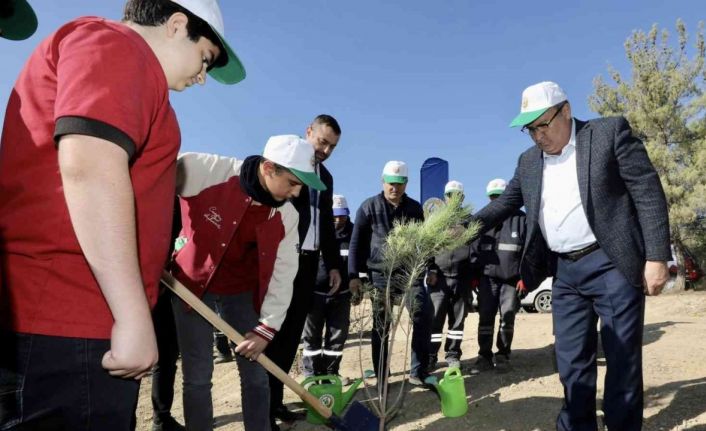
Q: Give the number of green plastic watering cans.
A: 2